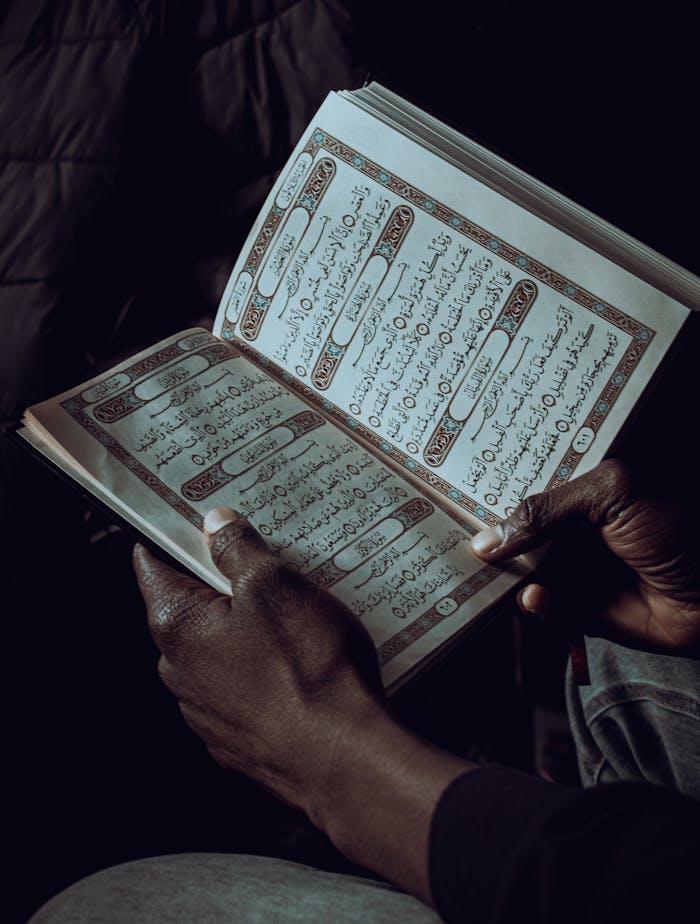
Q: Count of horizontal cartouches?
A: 6